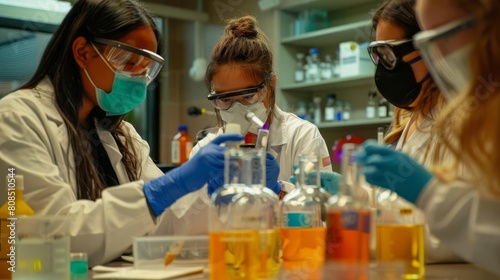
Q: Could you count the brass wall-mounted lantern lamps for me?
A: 0